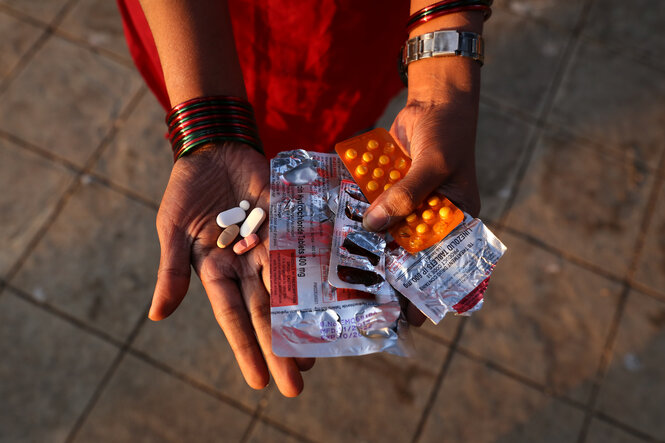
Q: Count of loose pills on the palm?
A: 5